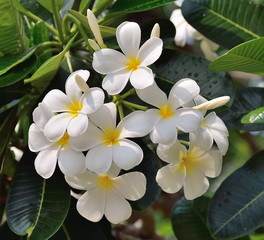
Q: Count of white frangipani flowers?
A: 8